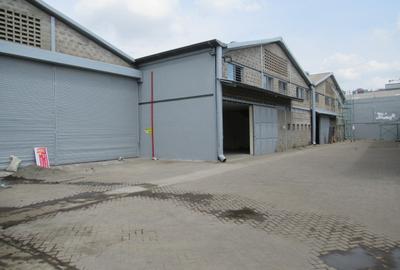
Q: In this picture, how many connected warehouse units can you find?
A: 3